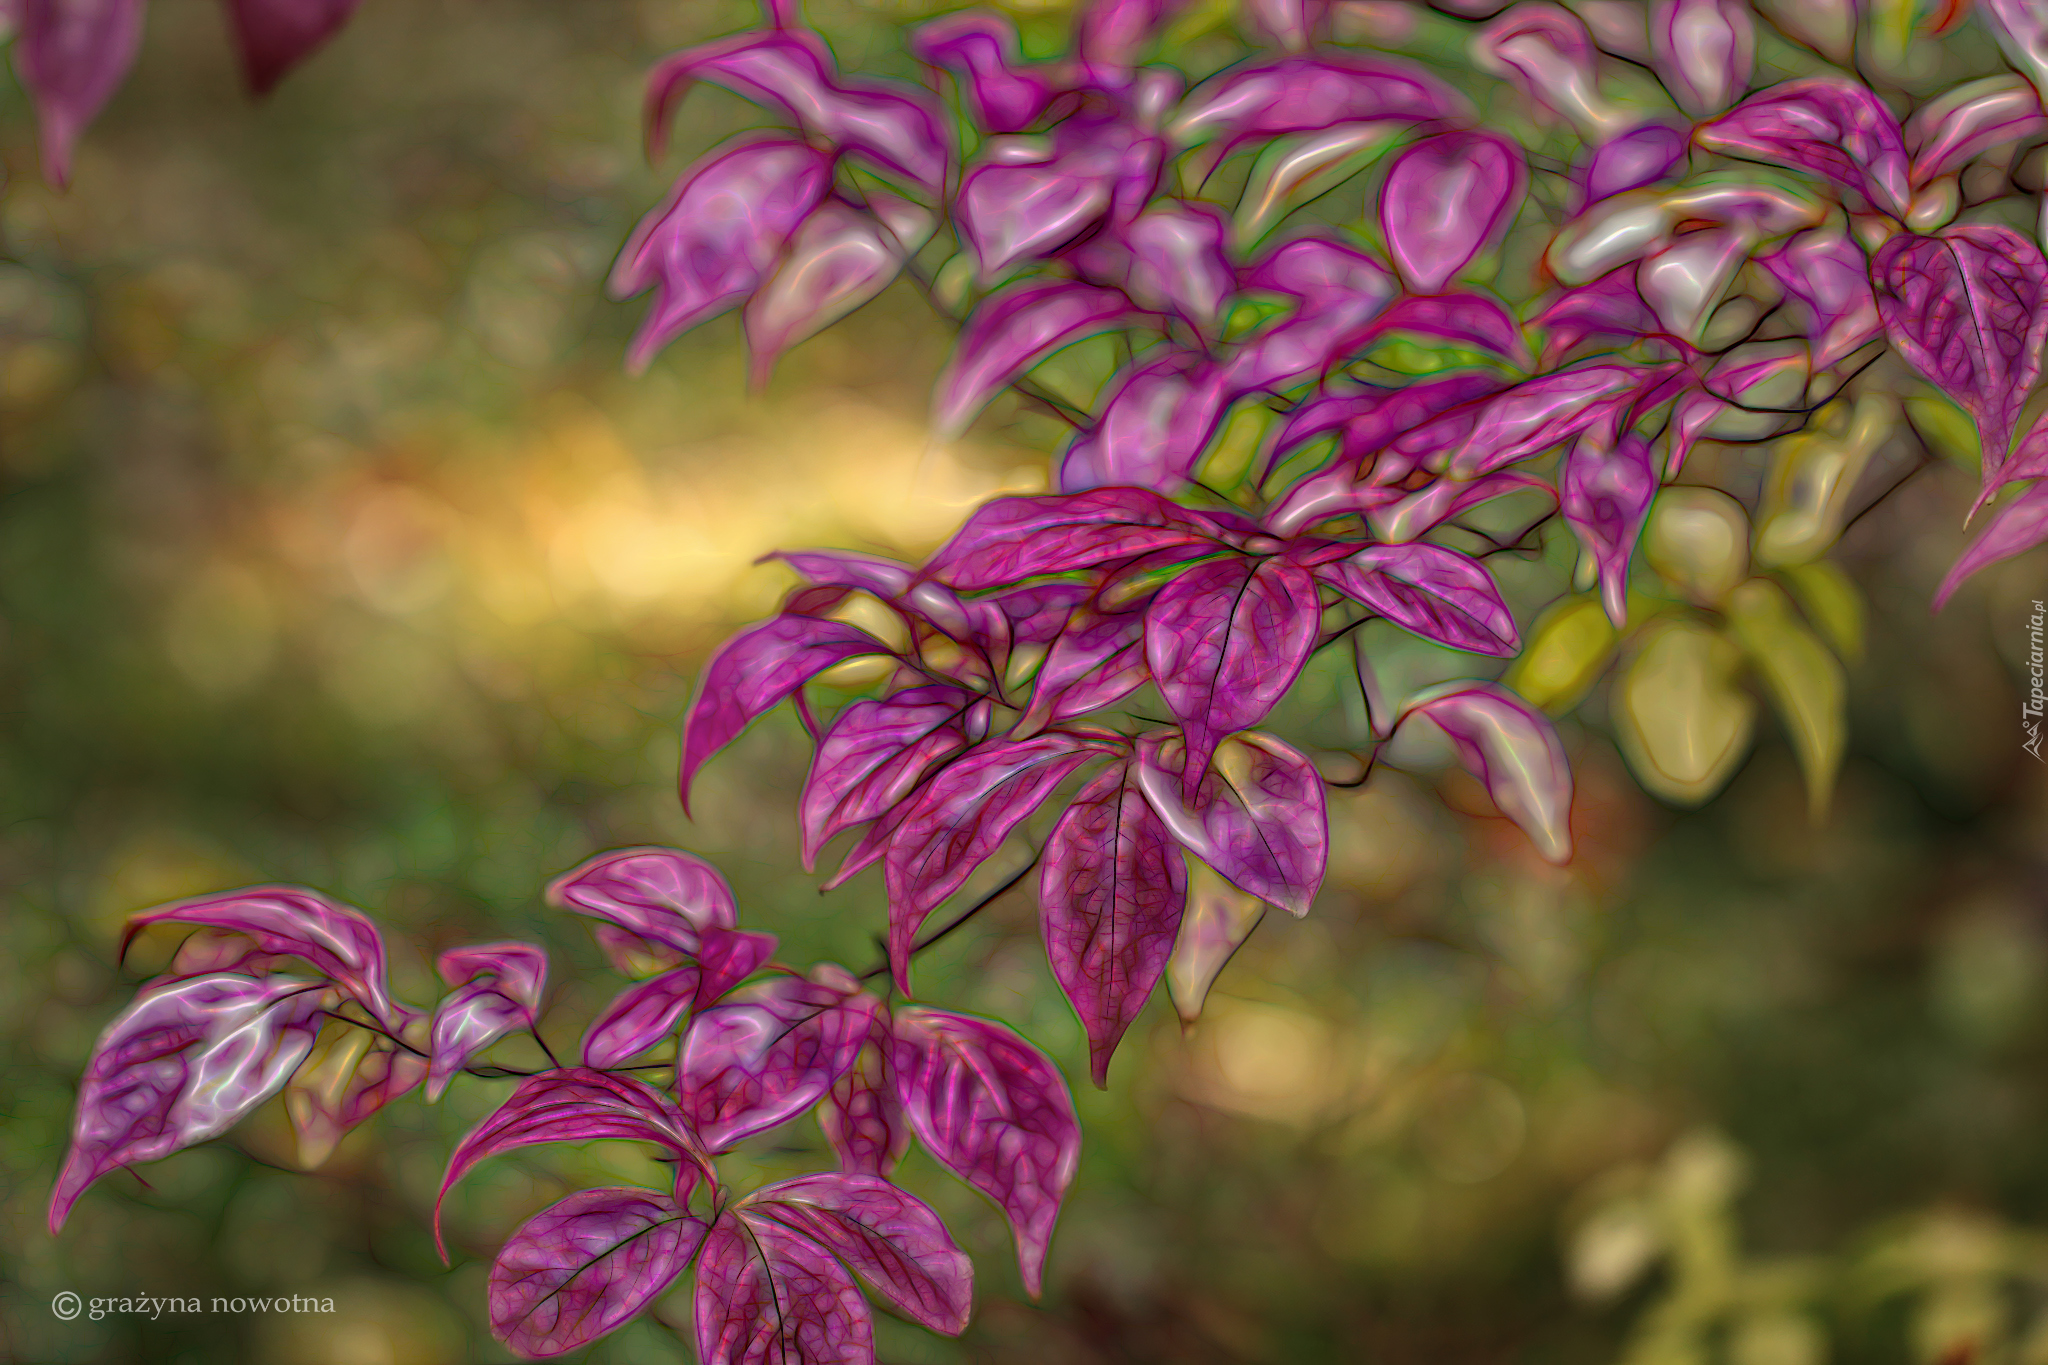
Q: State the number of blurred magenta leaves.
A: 2